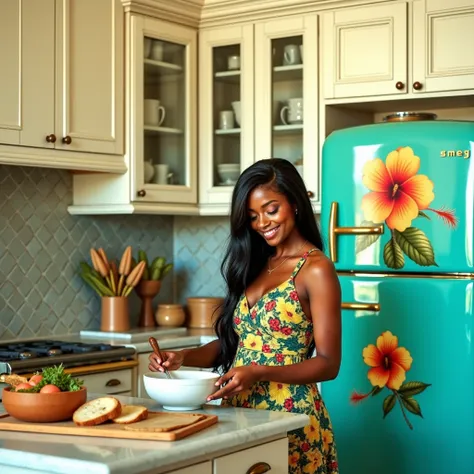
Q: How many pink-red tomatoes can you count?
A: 3